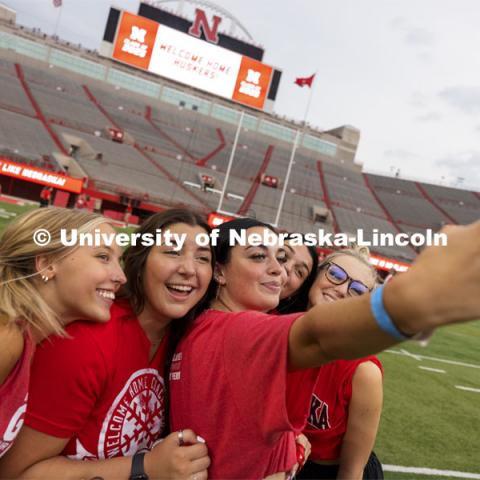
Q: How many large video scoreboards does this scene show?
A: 1